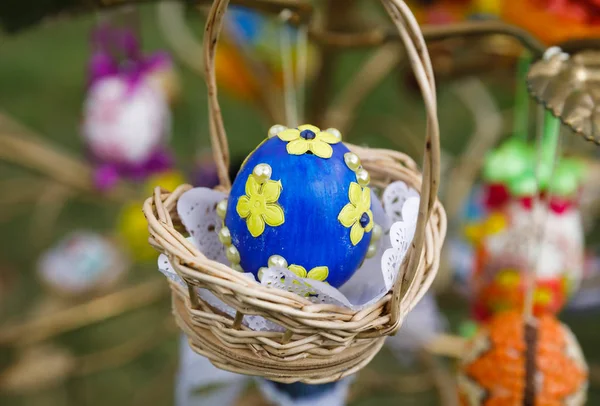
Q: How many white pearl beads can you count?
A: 13